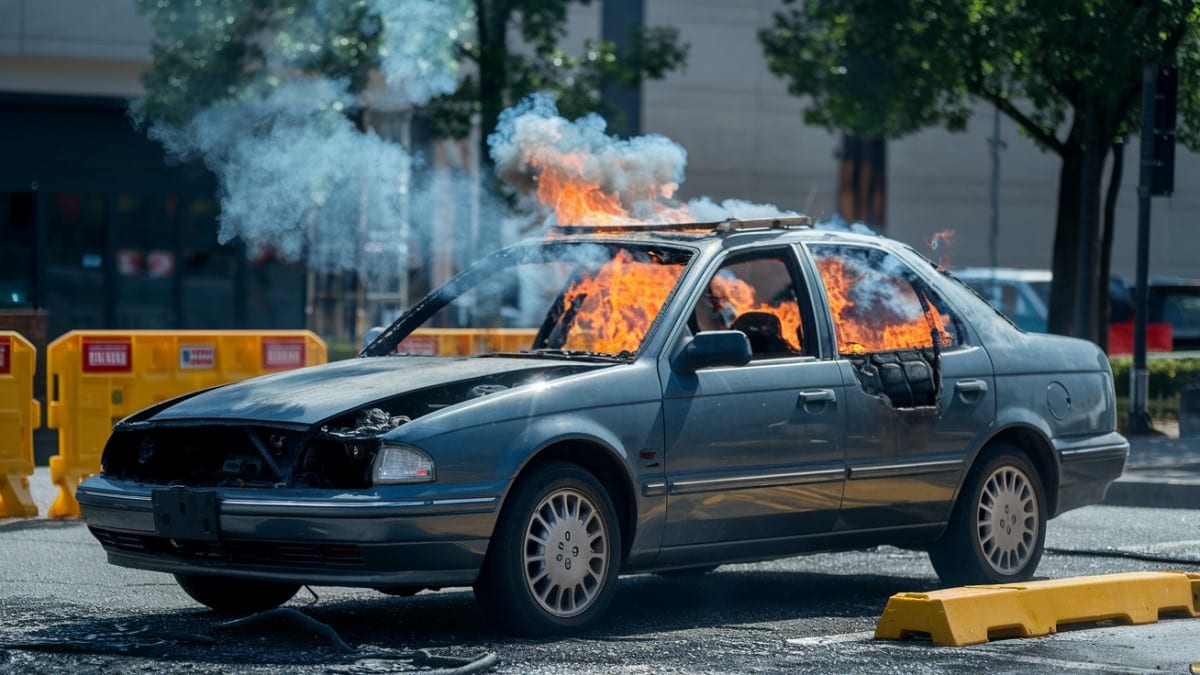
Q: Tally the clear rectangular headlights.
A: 1